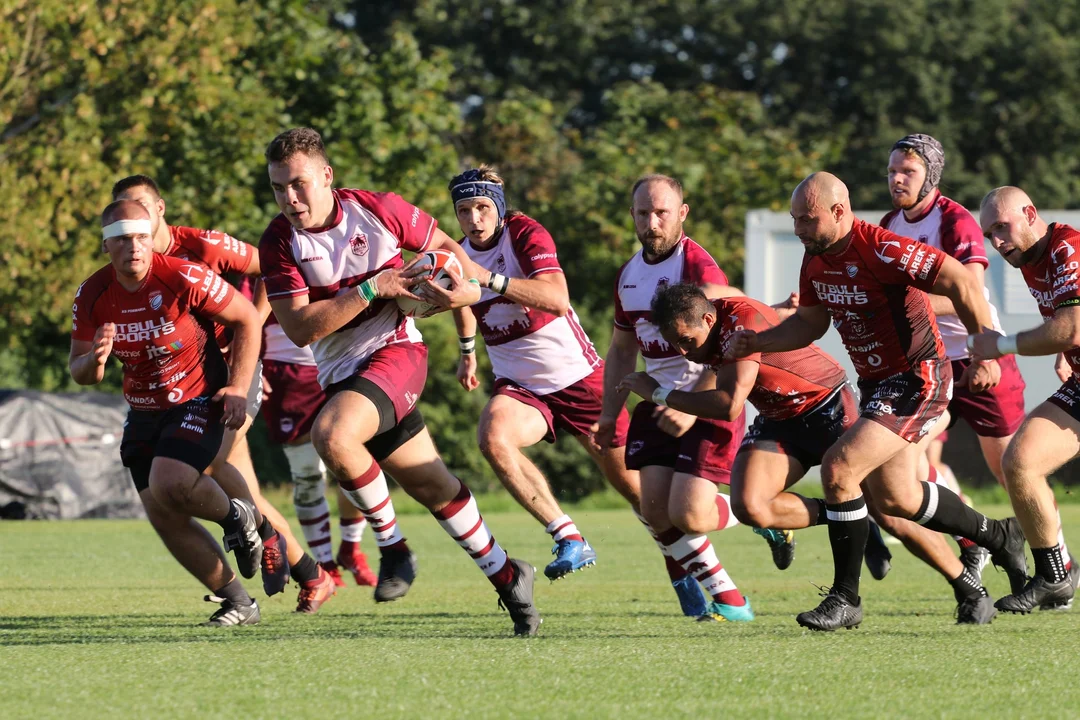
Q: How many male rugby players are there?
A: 10